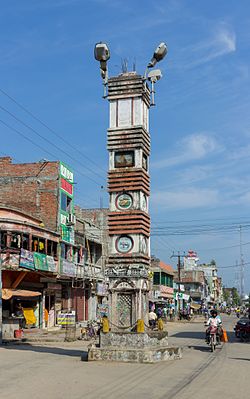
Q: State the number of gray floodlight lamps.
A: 3